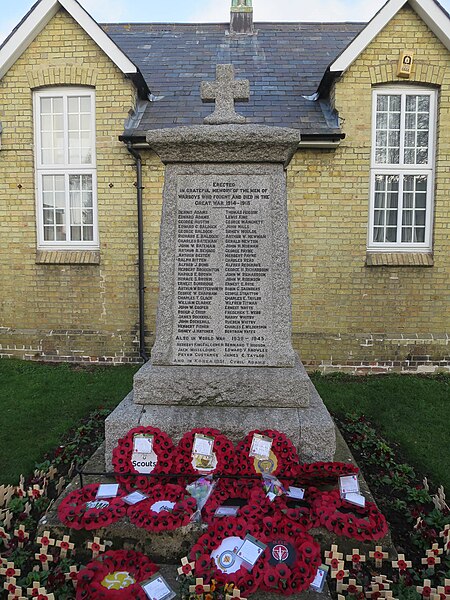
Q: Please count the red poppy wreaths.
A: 12